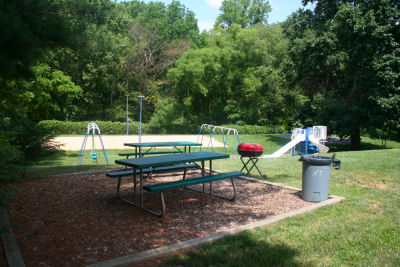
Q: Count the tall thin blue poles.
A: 2